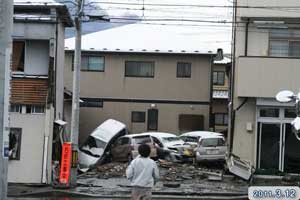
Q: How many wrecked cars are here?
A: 5